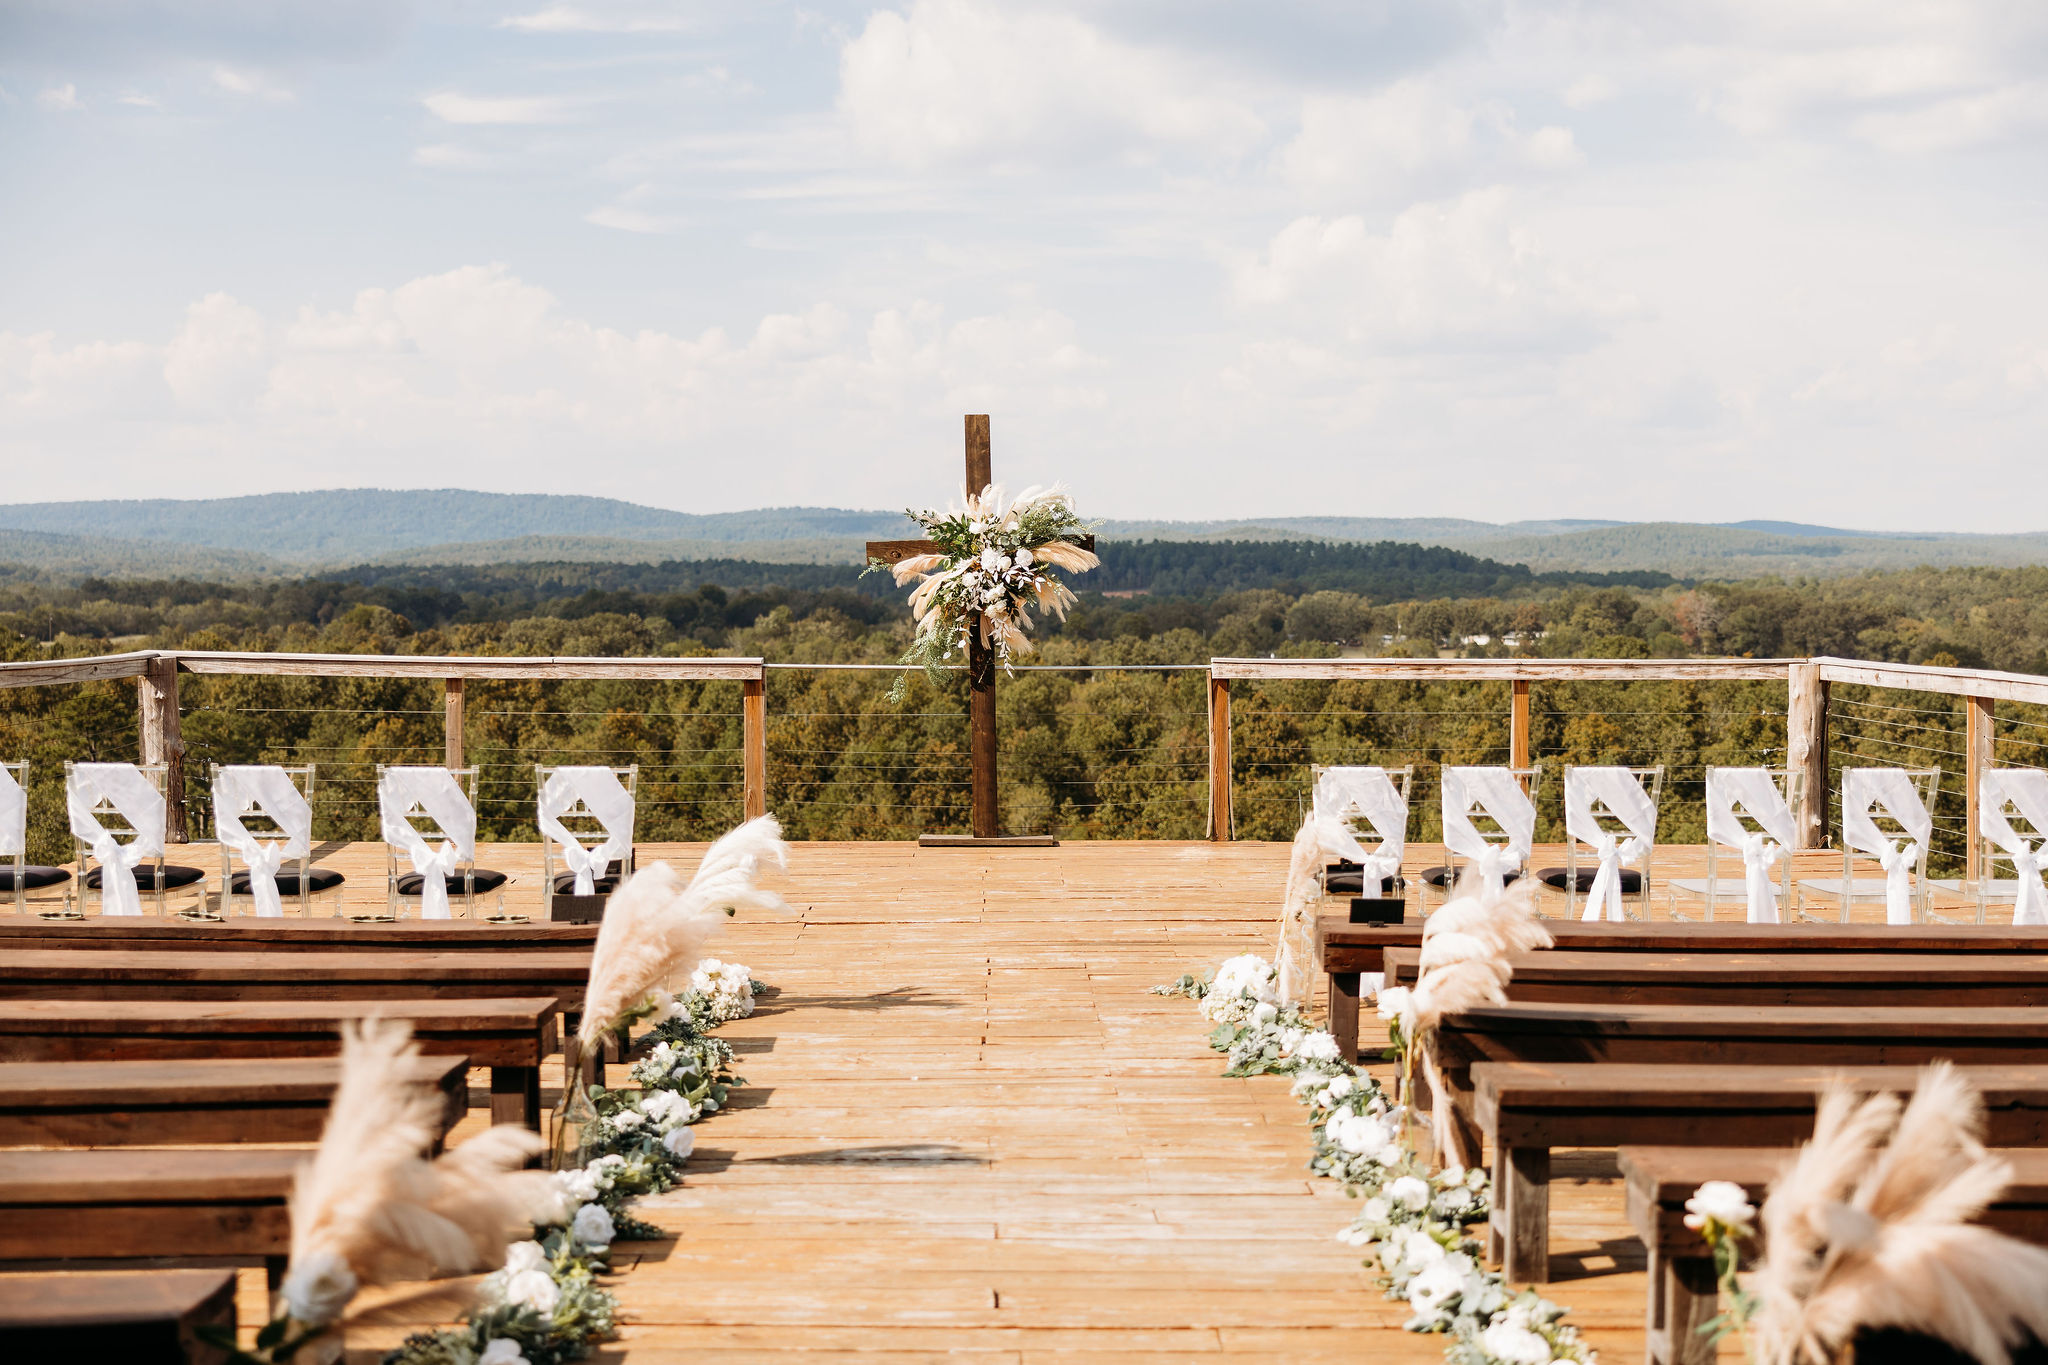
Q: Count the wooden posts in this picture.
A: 7